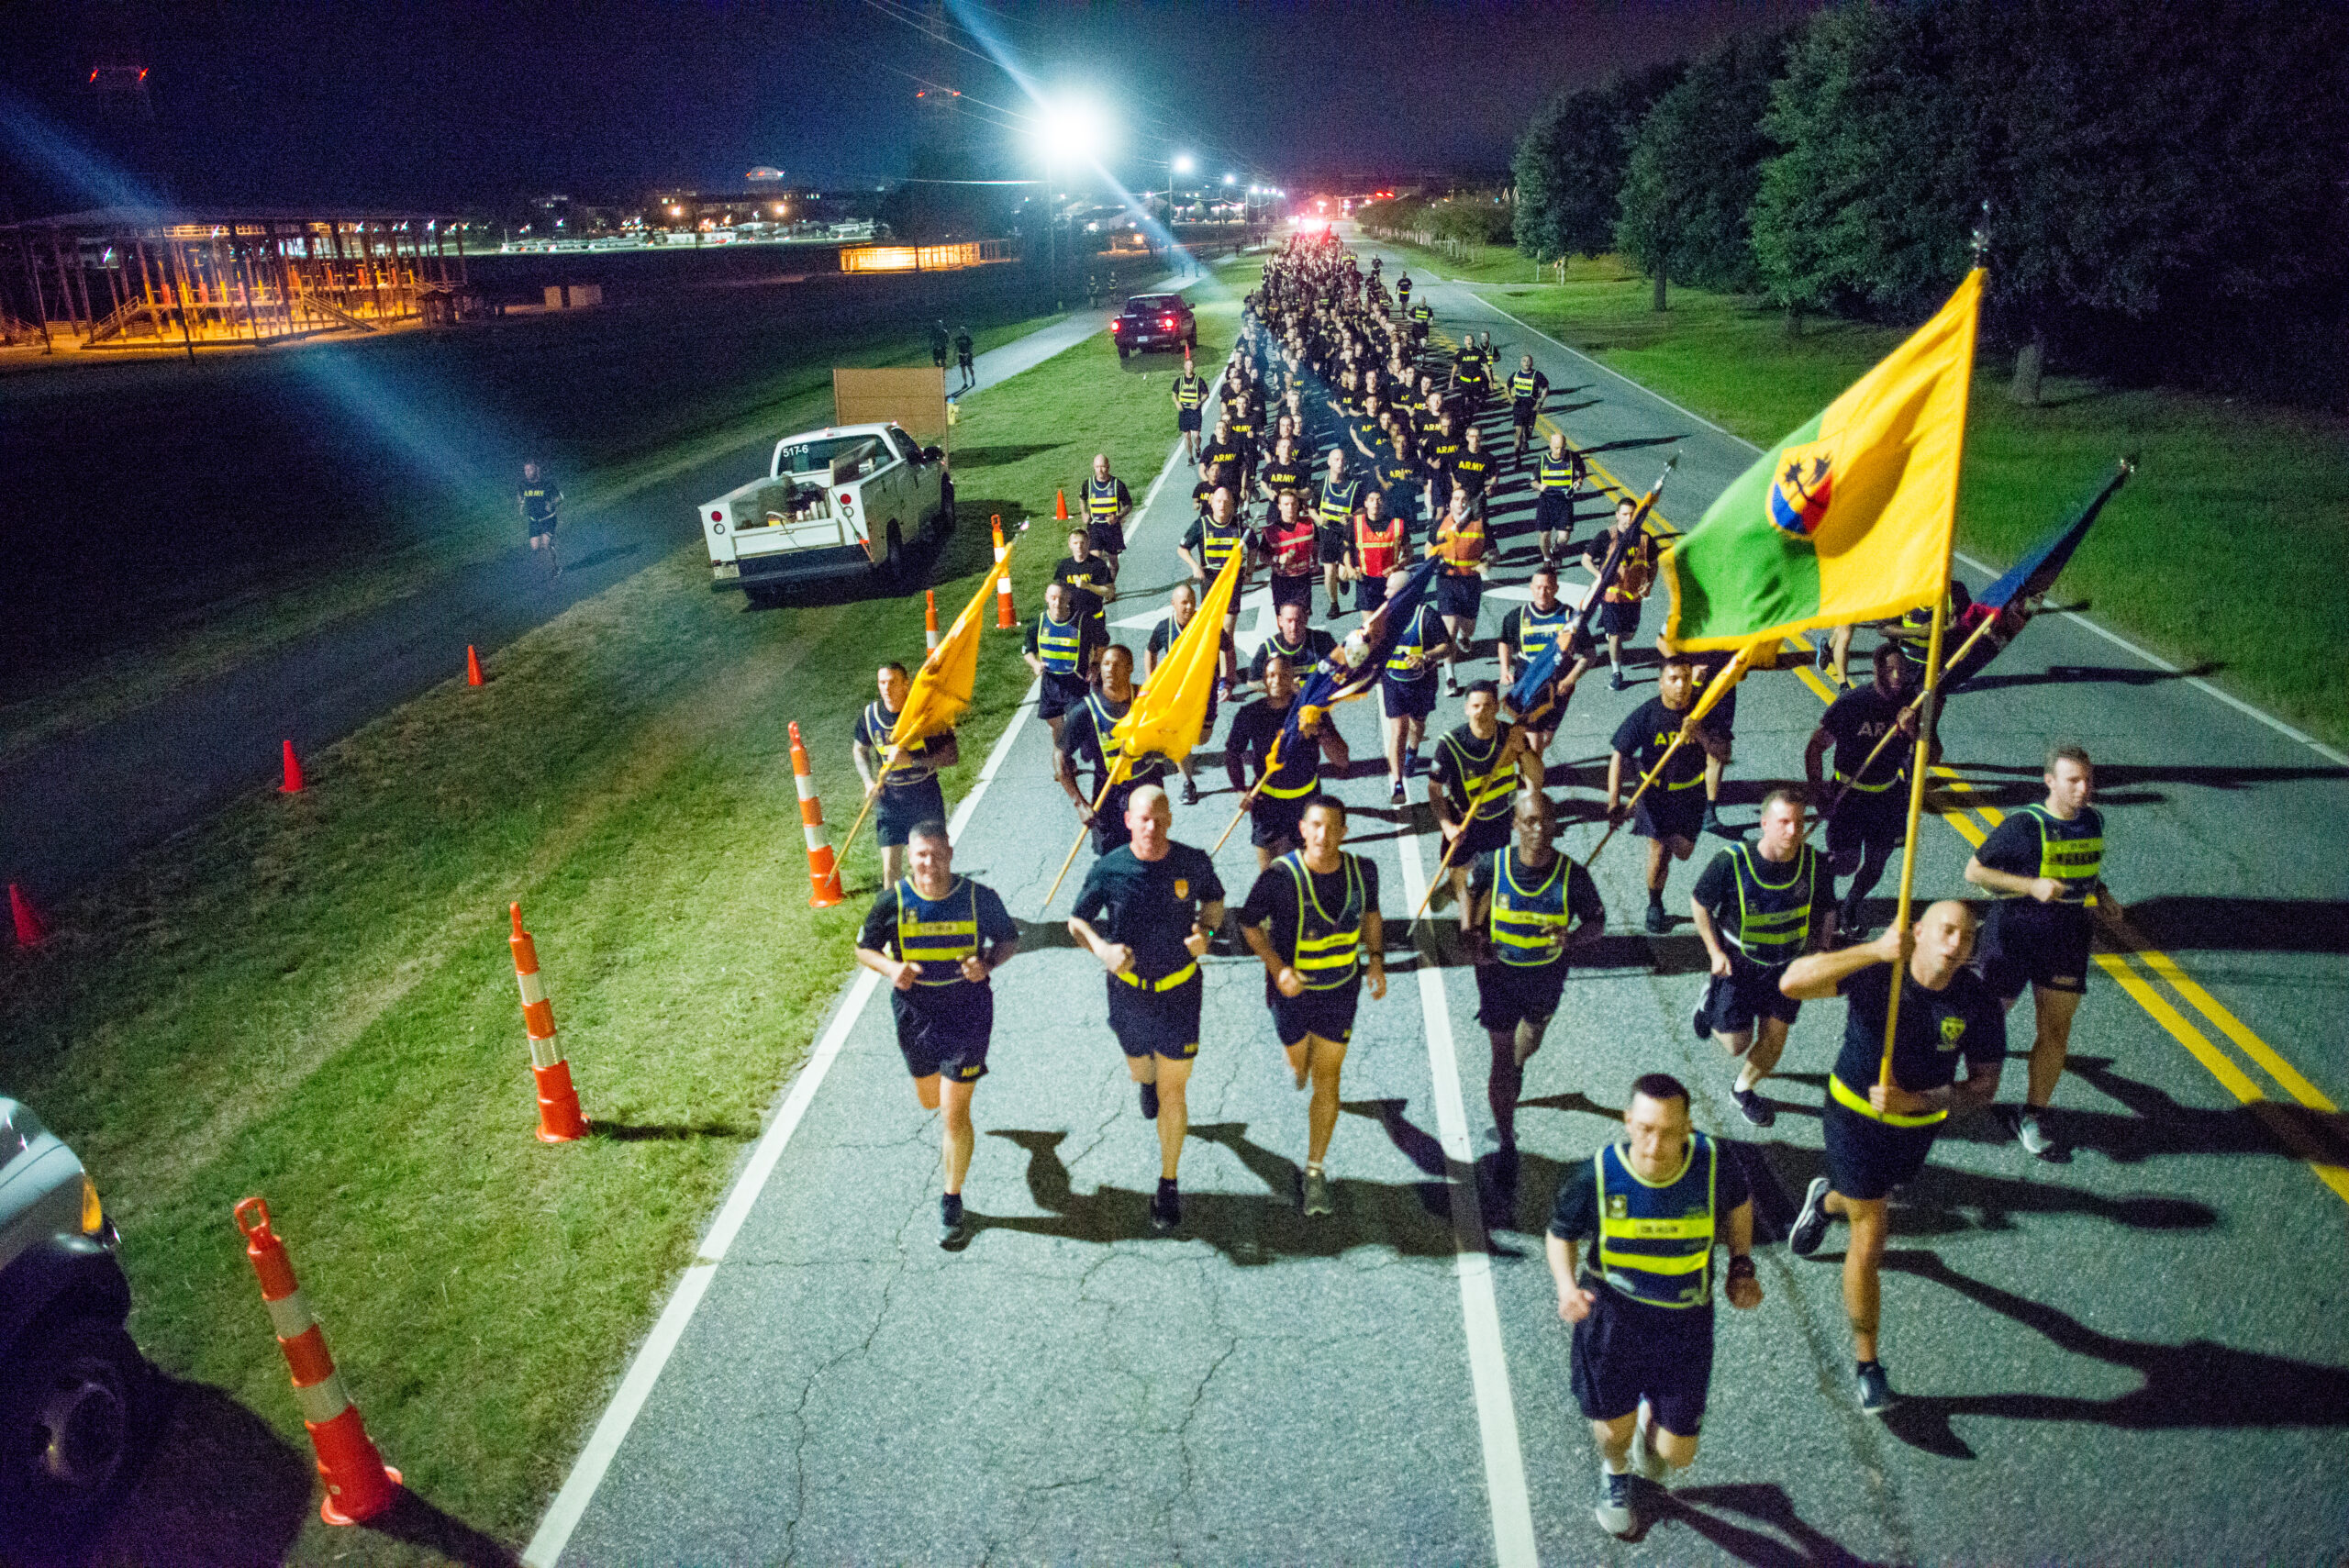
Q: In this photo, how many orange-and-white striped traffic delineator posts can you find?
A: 5